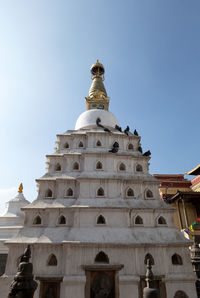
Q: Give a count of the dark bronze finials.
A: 2